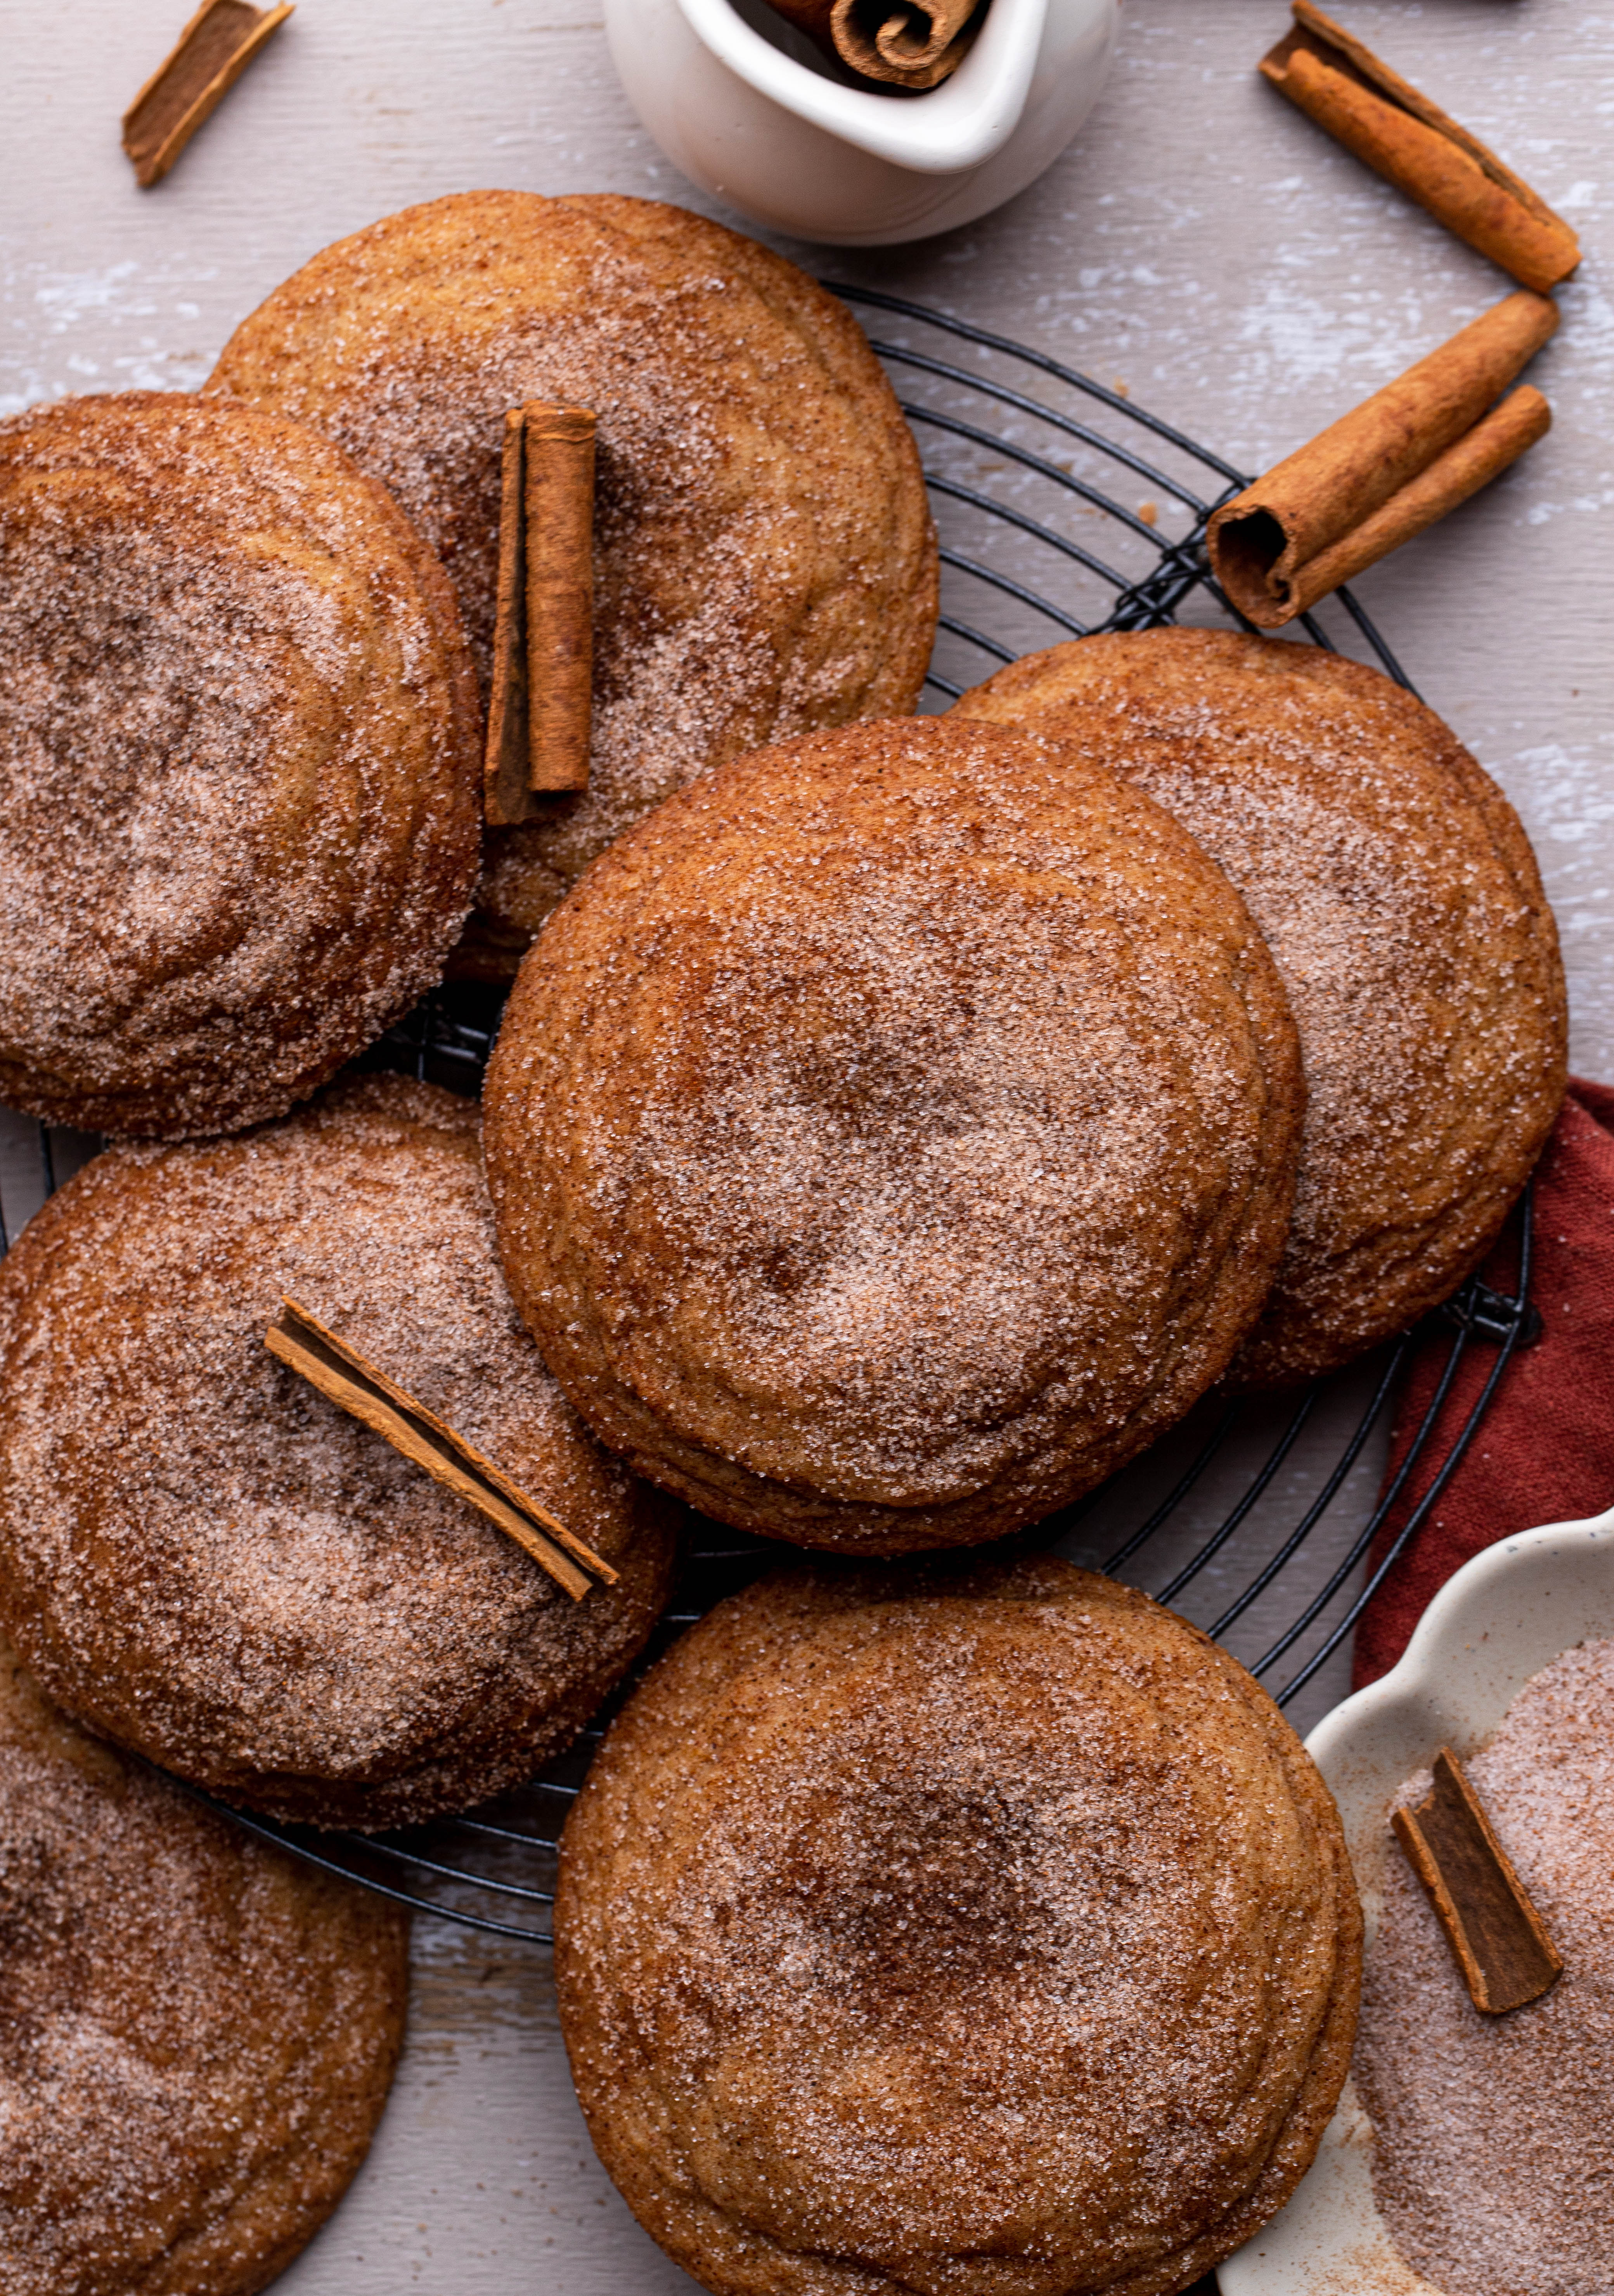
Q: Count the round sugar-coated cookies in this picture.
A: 7